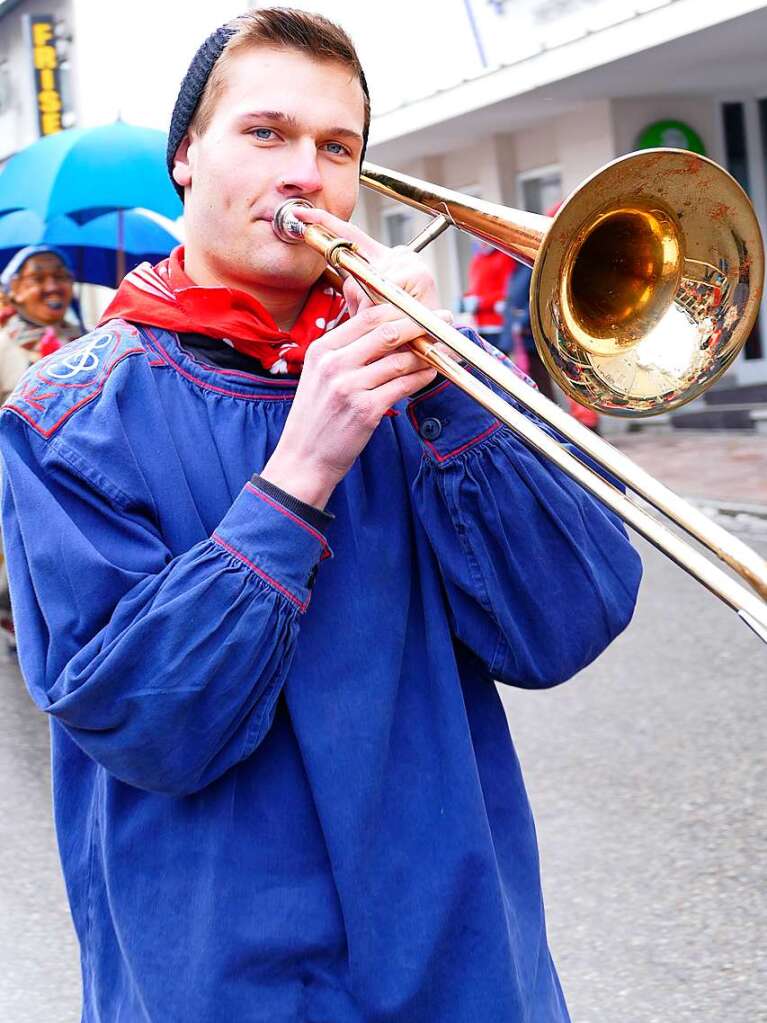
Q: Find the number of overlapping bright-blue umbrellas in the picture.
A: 2